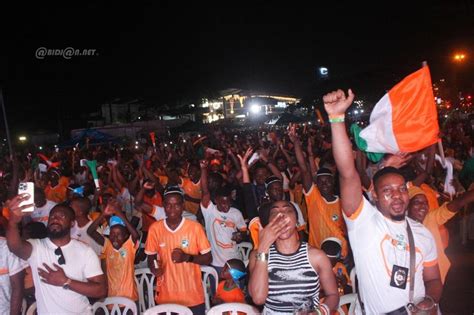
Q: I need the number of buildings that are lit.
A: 1